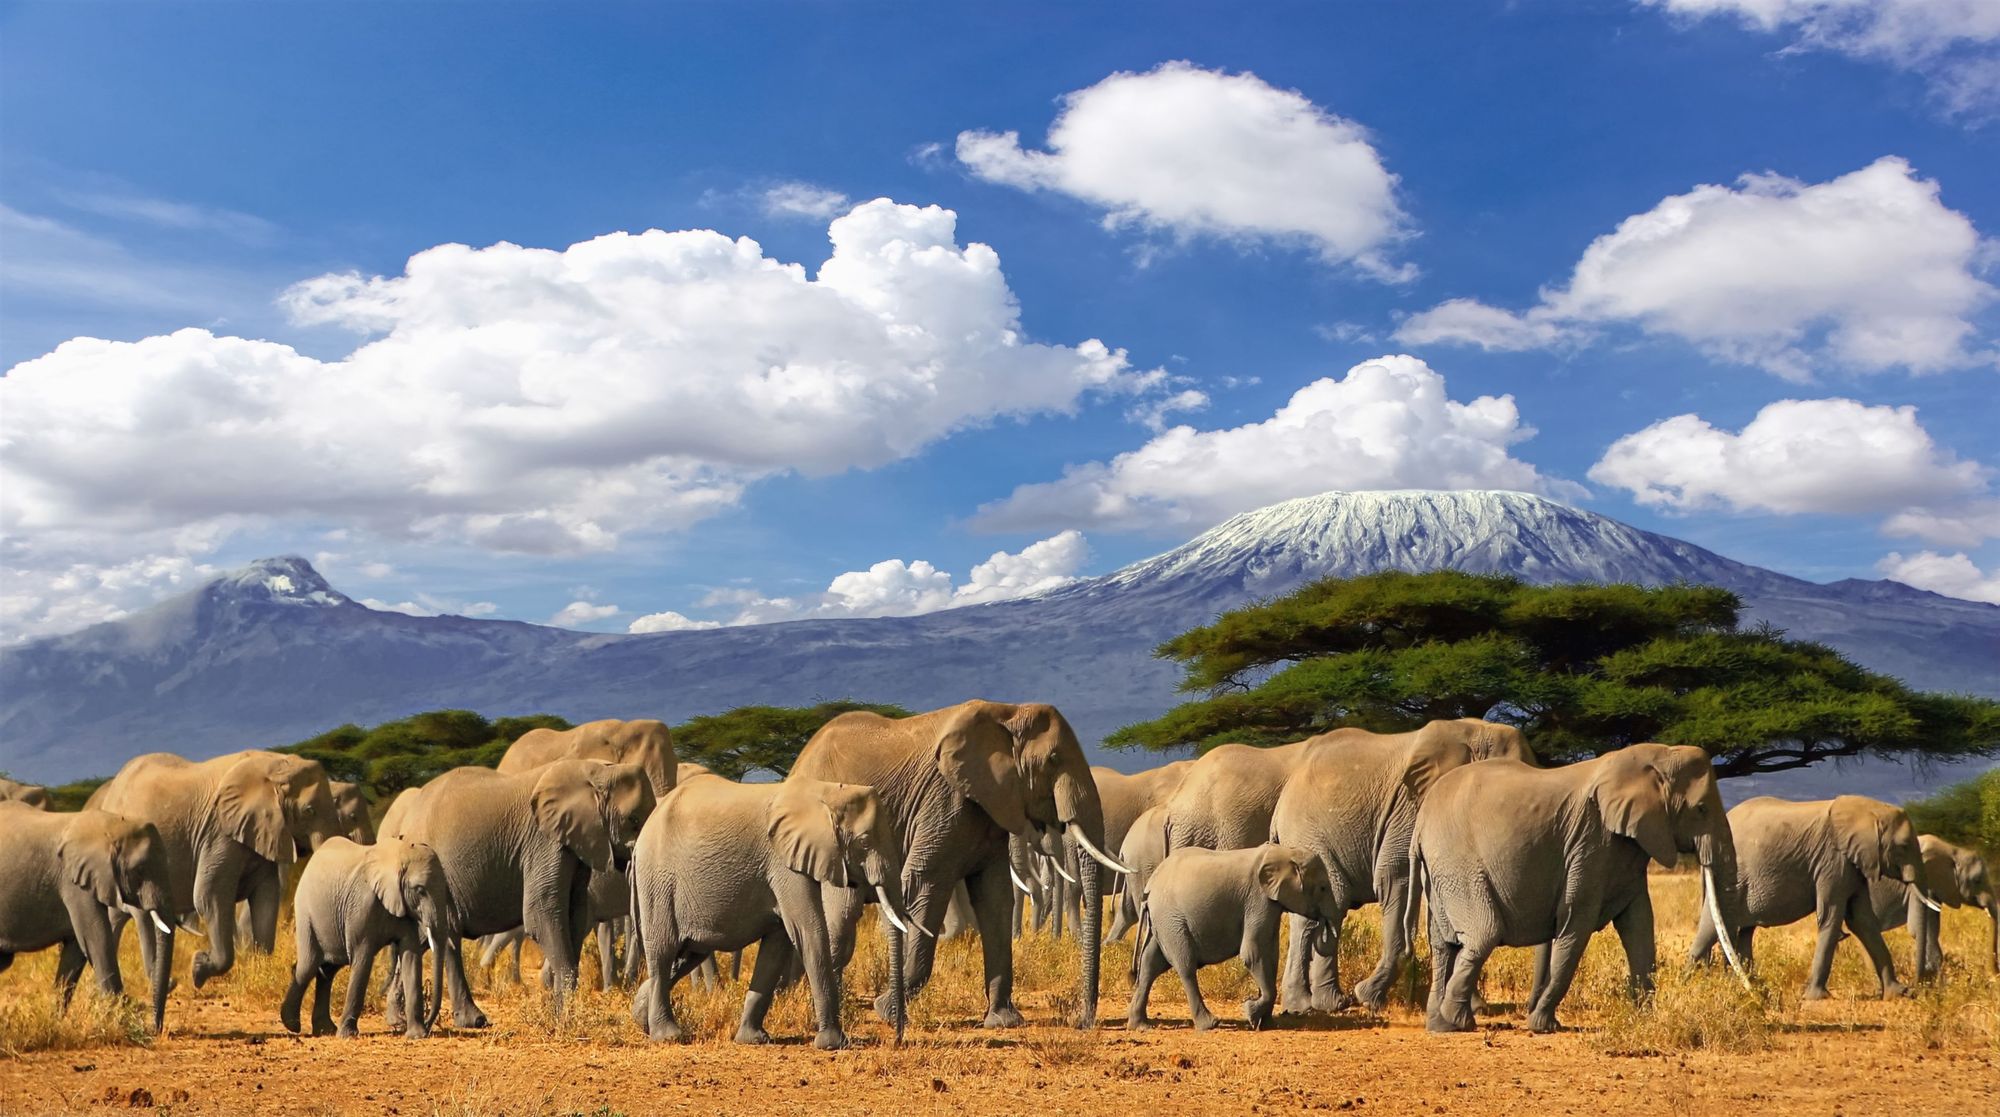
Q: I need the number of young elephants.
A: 2